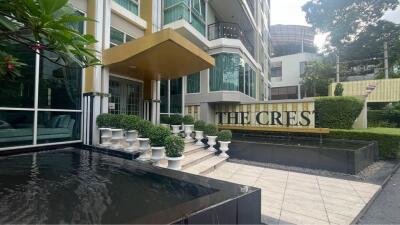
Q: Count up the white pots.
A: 11